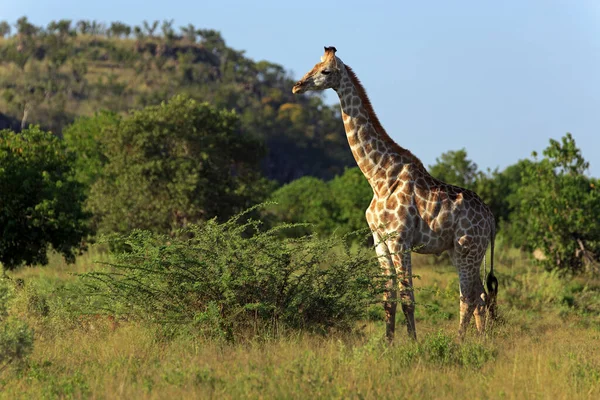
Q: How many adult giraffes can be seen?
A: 1